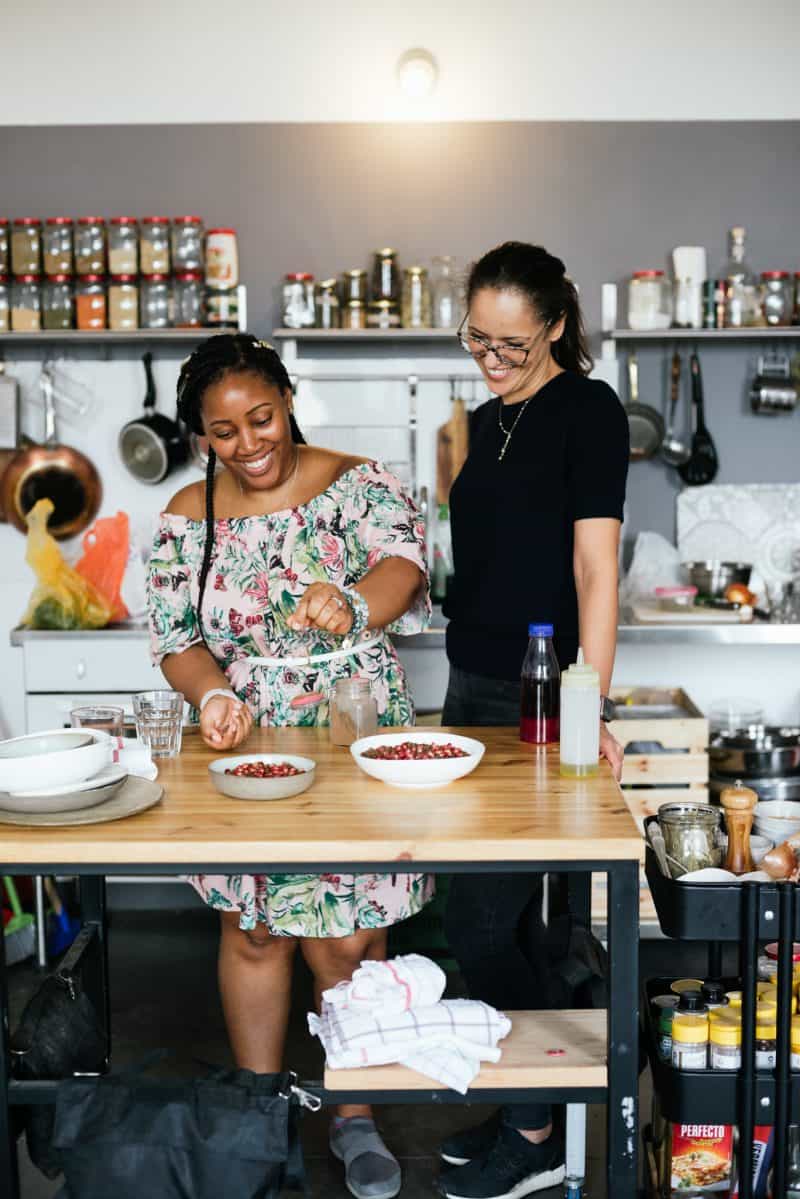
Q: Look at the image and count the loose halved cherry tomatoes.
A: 0